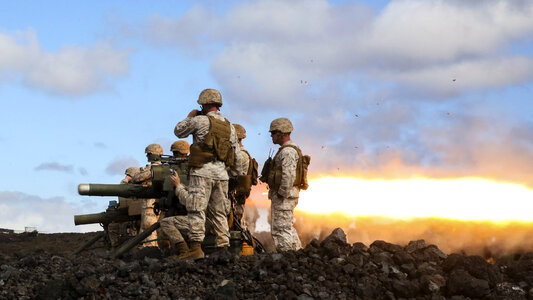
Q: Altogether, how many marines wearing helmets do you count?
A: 6